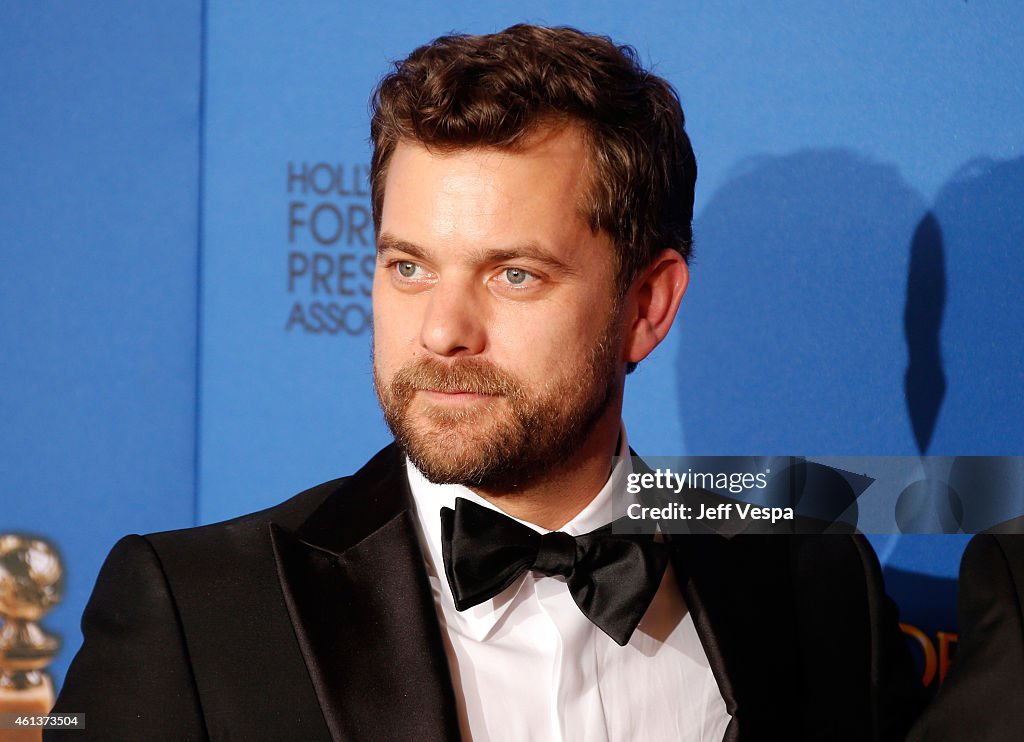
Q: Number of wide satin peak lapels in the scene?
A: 2